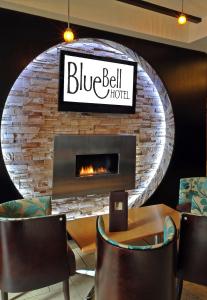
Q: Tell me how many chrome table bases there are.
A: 1